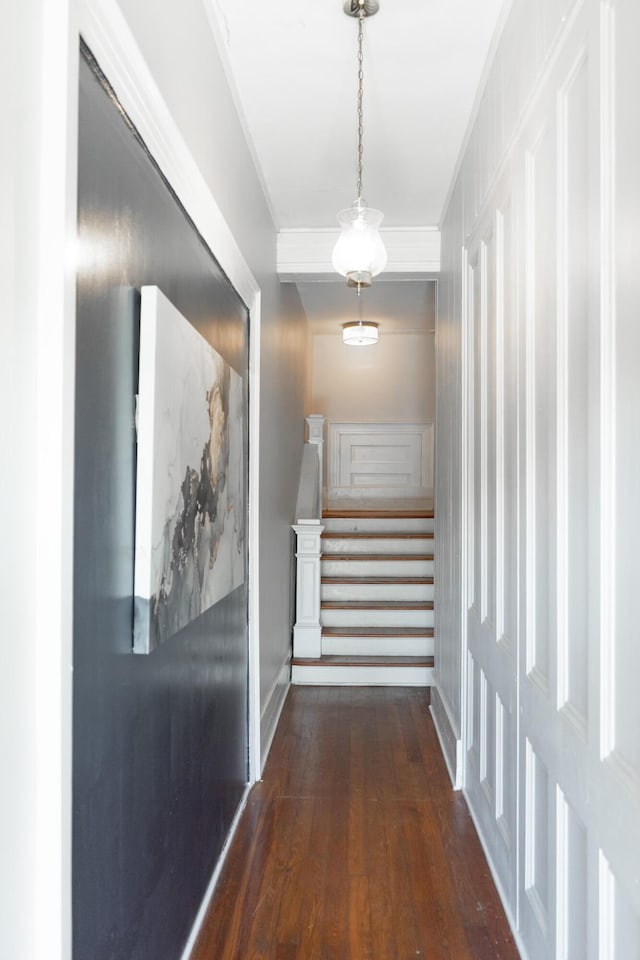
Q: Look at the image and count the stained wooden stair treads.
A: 7